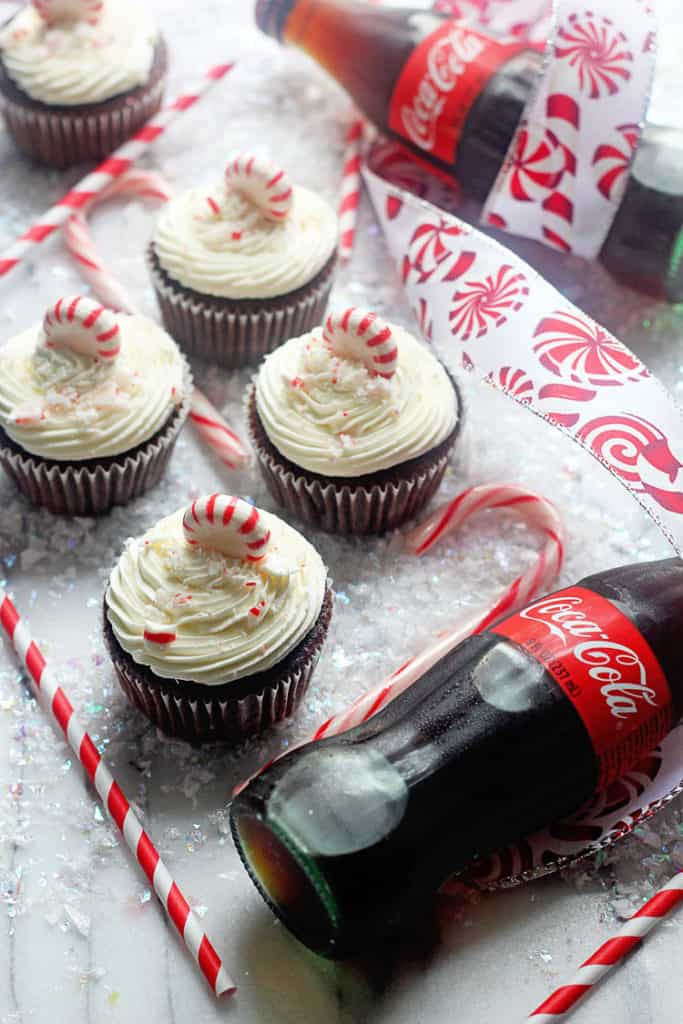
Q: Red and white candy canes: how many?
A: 2